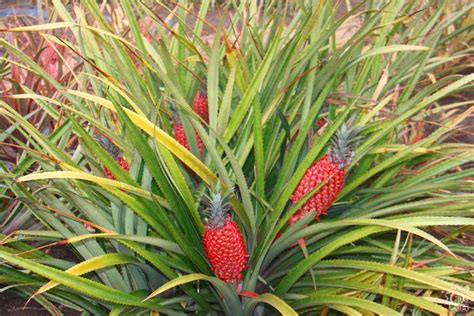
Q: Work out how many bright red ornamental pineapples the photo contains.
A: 5